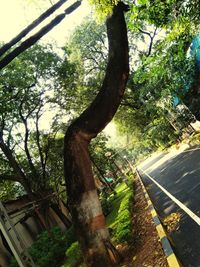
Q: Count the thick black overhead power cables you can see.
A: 2